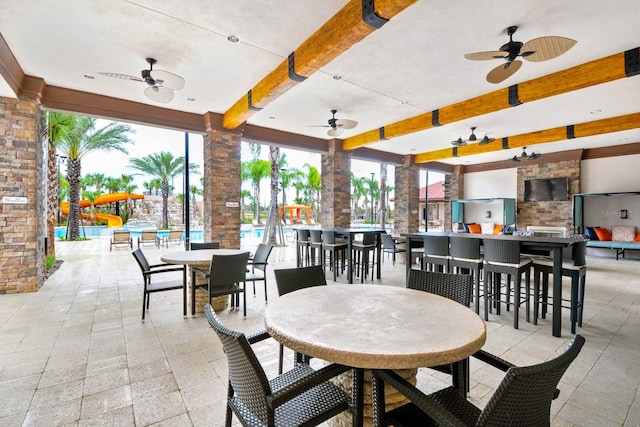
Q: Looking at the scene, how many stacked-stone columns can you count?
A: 5